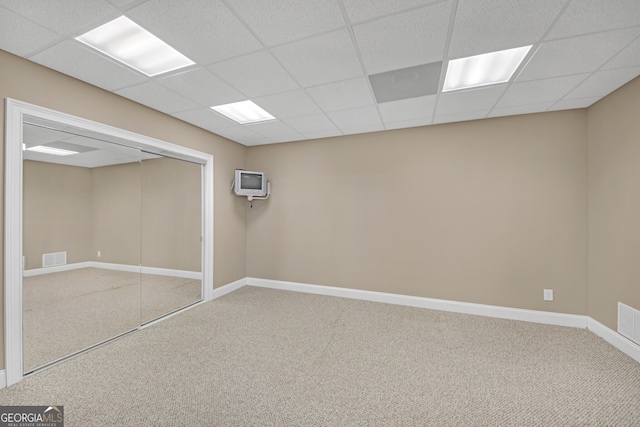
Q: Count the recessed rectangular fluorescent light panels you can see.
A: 3